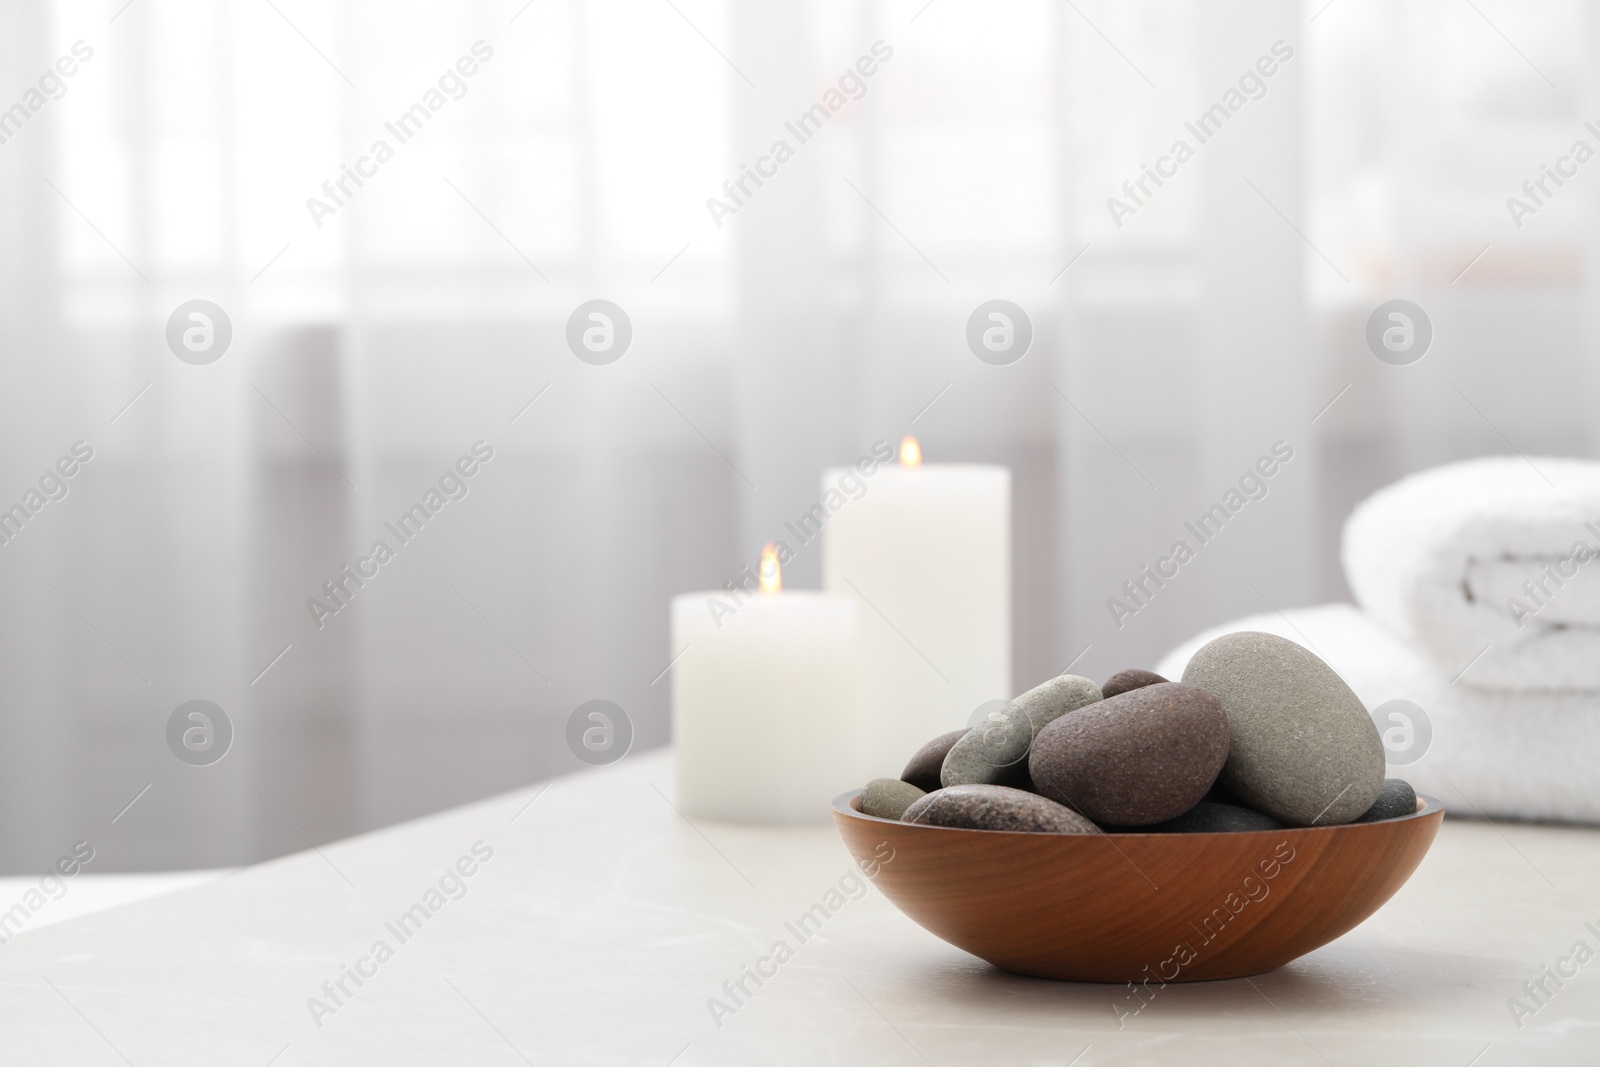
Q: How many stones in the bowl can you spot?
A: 9